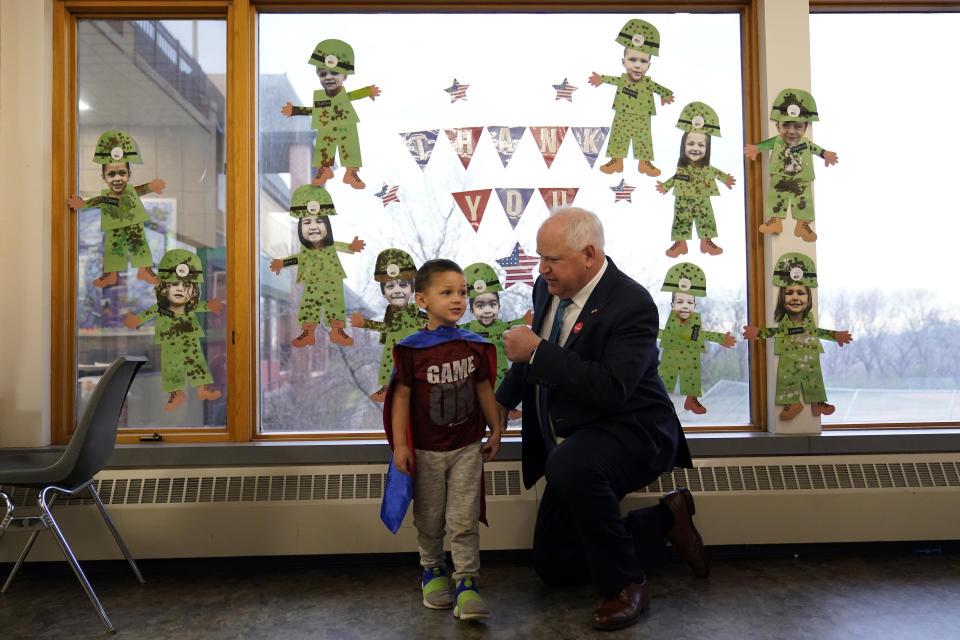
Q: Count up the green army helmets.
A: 11